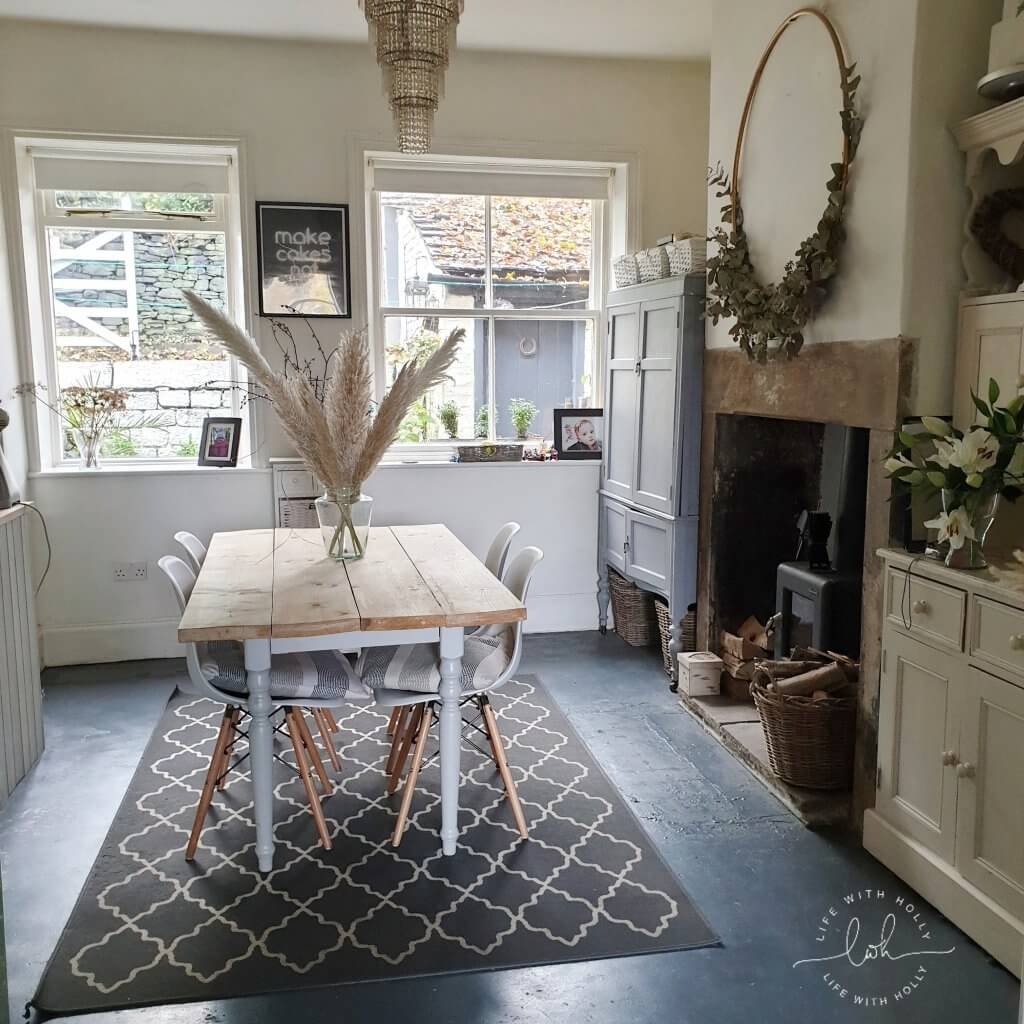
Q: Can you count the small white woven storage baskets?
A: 3